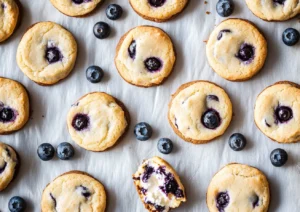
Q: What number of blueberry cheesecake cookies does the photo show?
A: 15